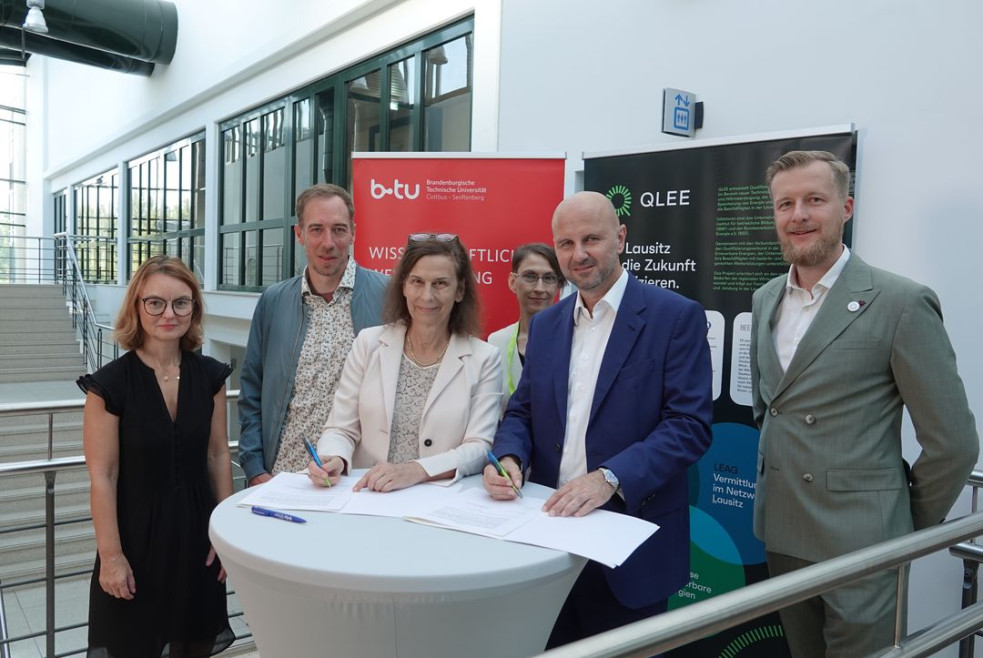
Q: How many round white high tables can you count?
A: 1